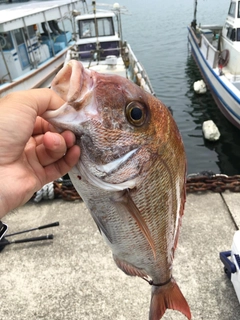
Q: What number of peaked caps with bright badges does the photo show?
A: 0